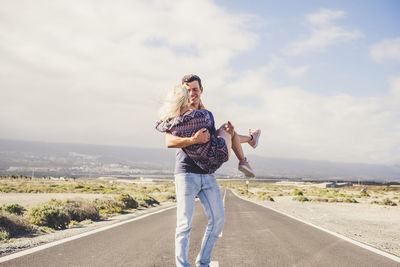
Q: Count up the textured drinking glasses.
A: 0